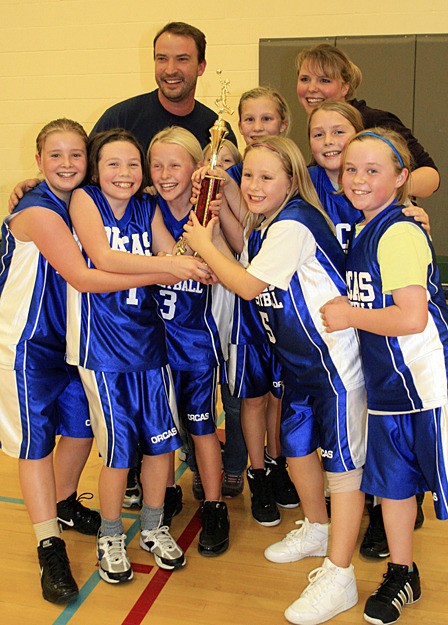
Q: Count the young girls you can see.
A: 8